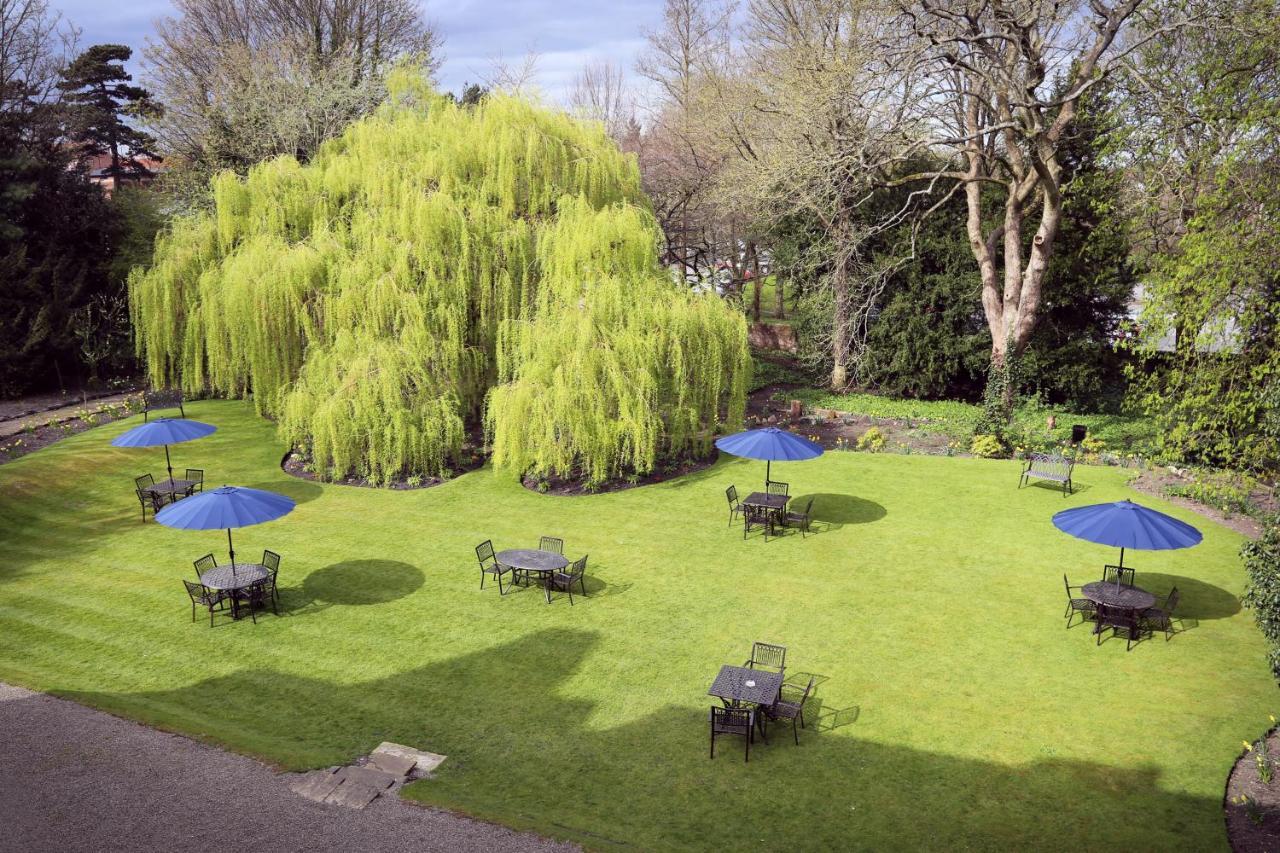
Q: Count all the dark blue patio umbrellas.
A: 4